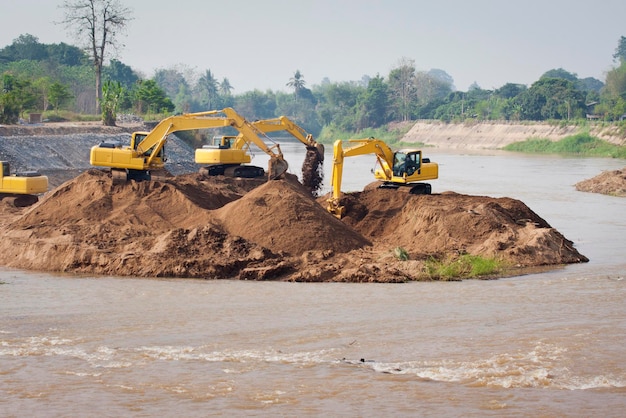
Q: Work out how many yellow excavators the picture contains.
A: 4